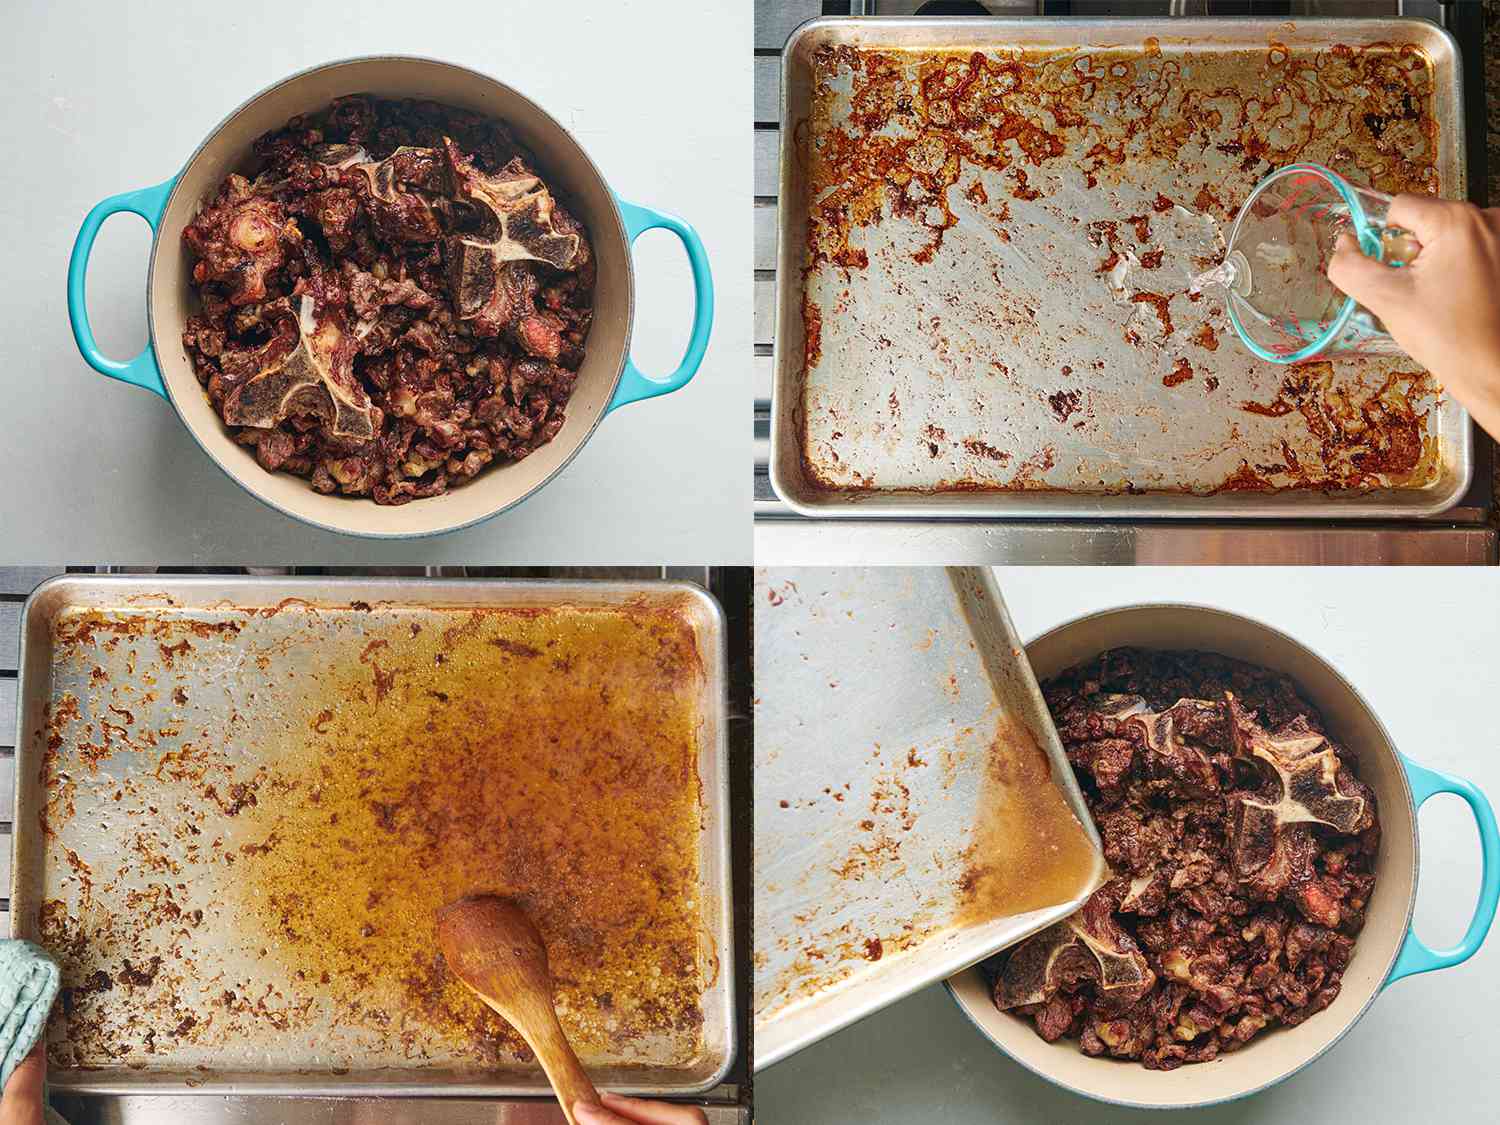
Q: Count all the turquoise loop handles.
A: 3